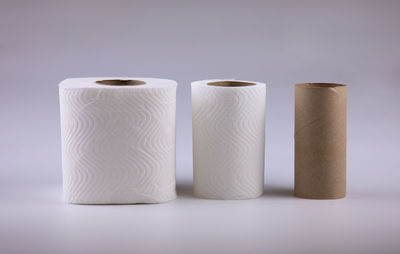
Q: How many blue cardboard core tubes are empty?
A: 0